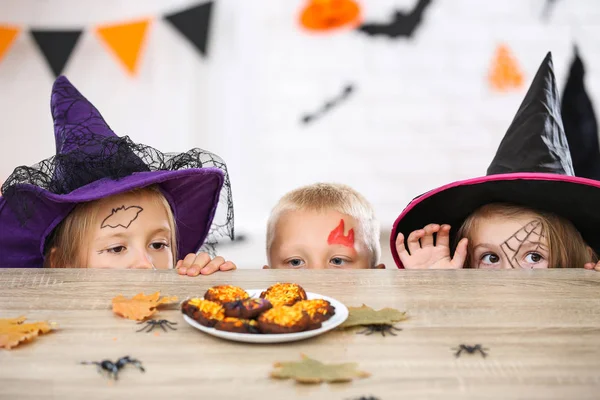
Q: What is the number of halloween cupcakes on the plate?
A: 7